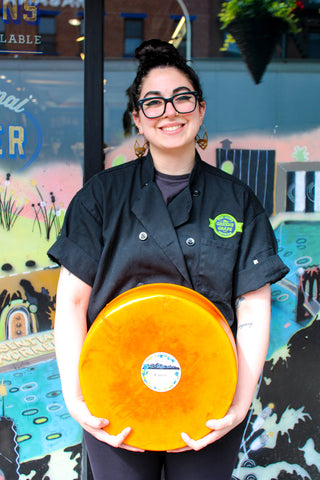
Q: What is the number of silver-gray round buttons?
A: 2